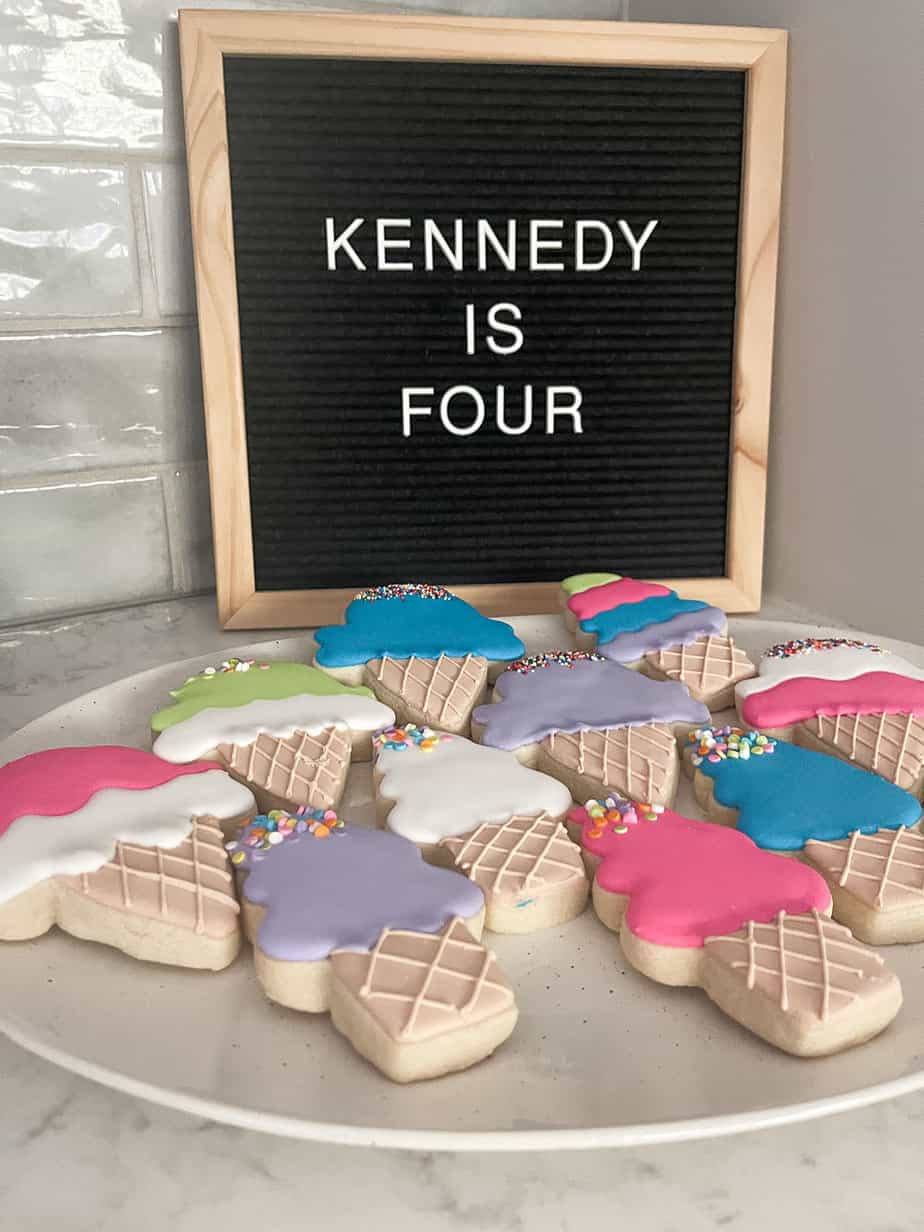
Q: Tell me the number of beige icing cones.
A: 10